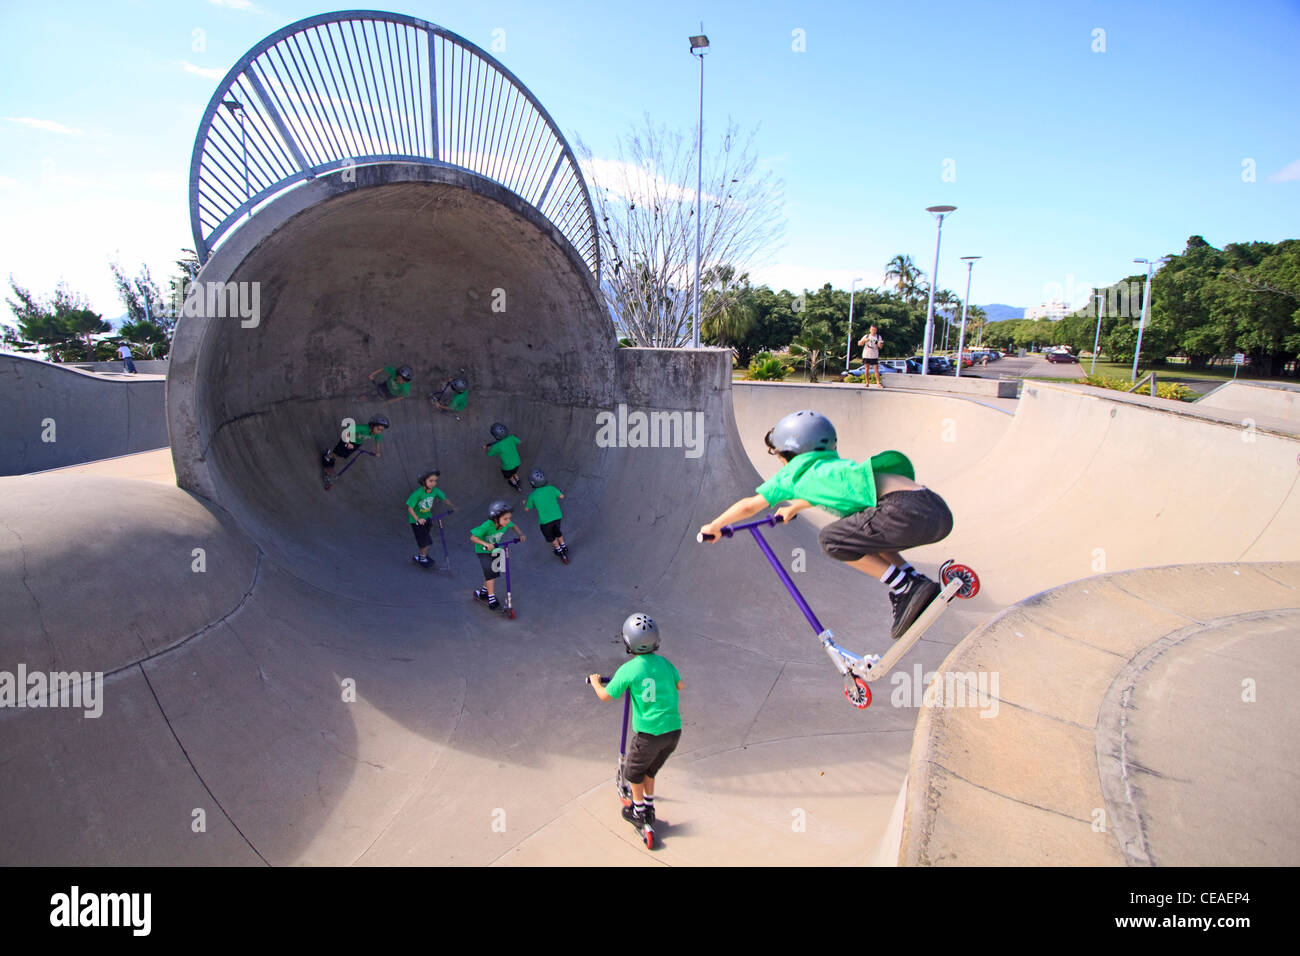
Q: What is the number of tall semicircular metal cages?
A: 1